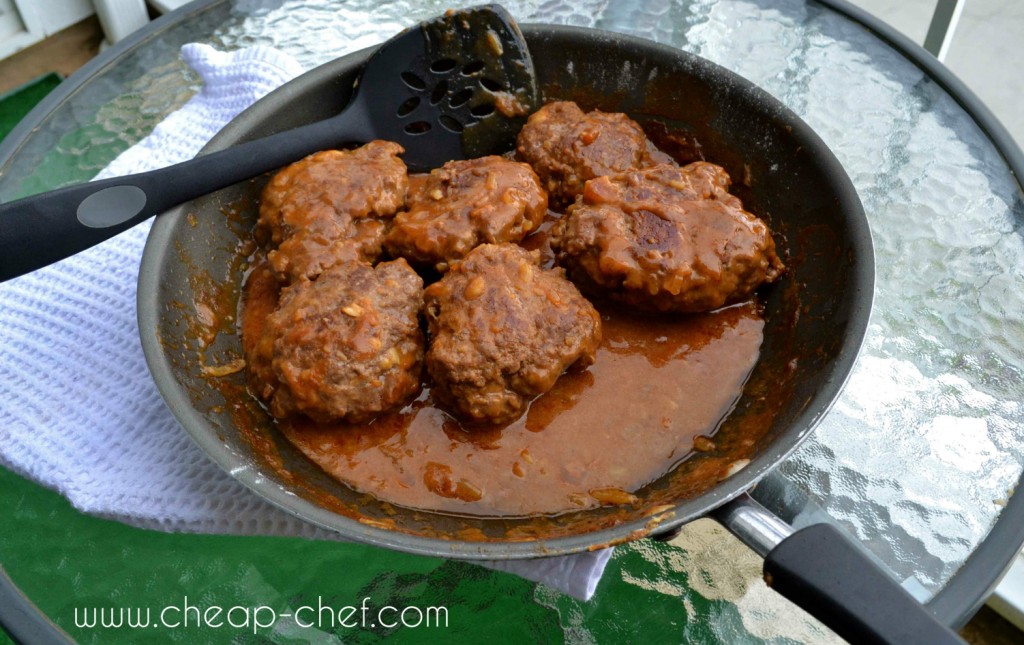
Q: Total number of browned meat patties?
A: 6